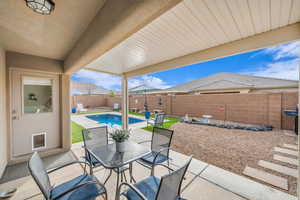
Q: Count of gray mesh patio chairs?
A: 4